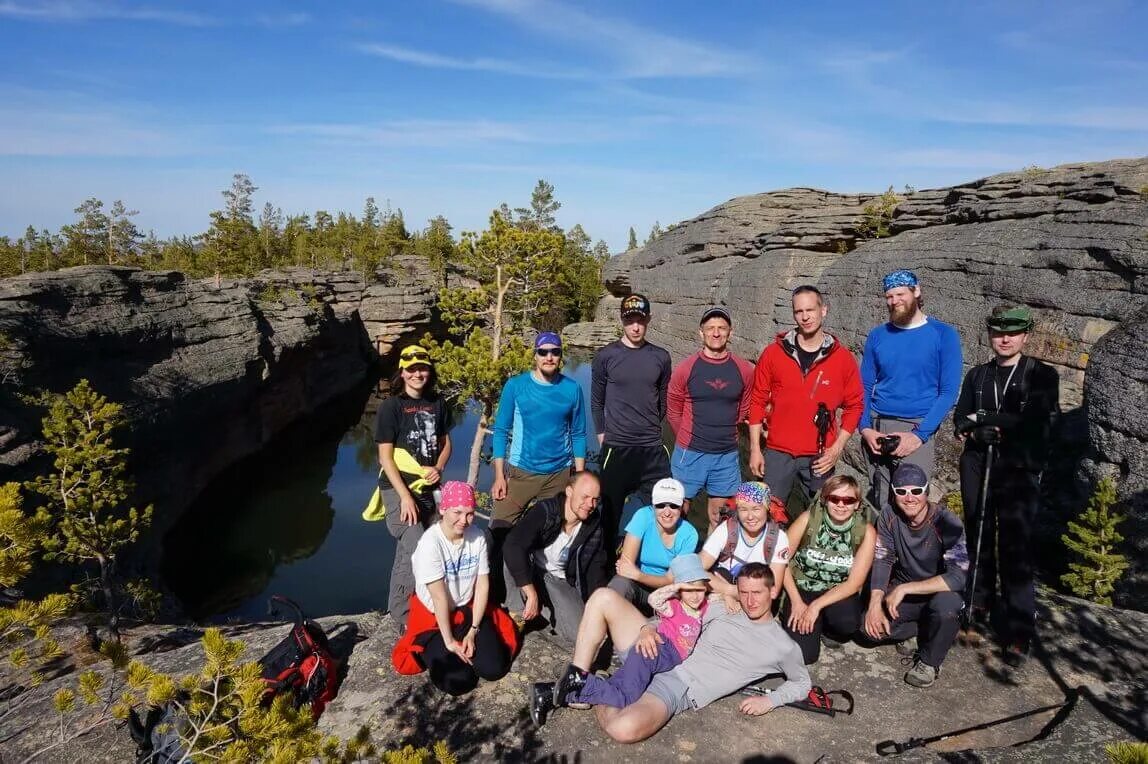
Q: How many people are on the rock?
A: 15